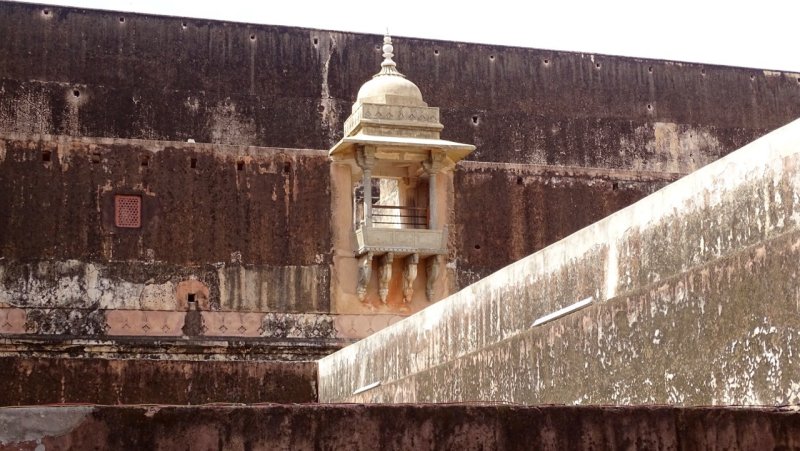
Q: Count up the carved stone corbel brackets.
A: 4